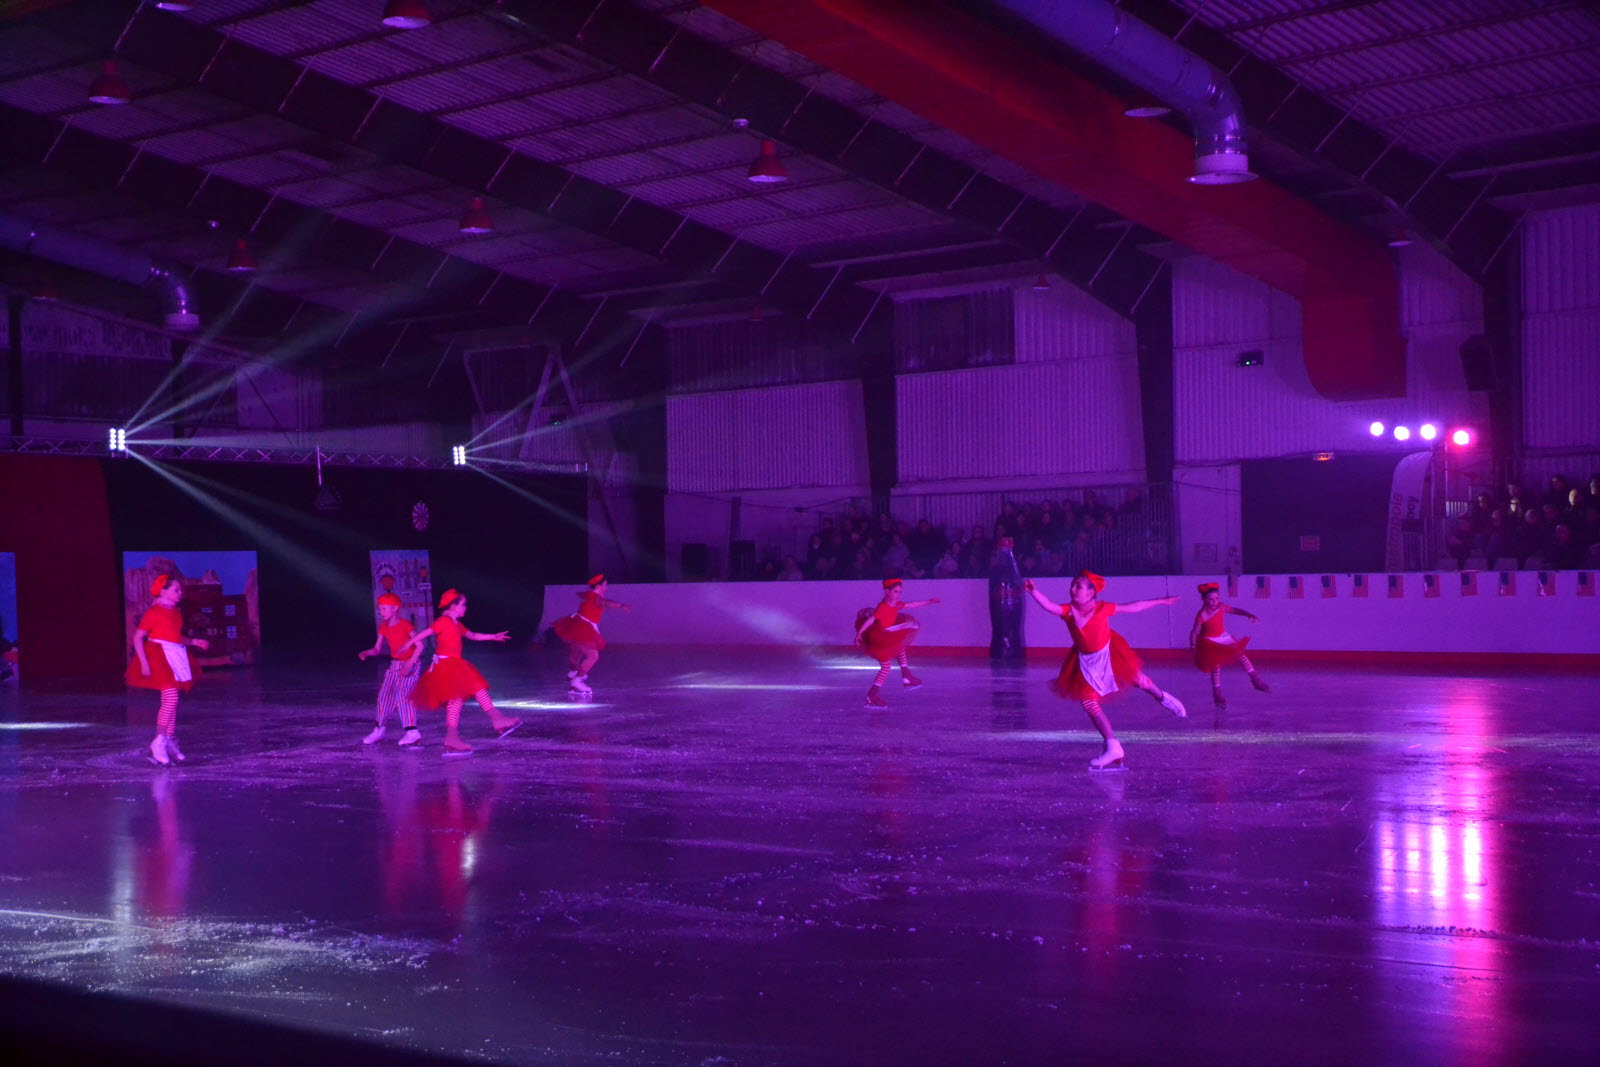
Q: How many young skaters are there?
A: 7